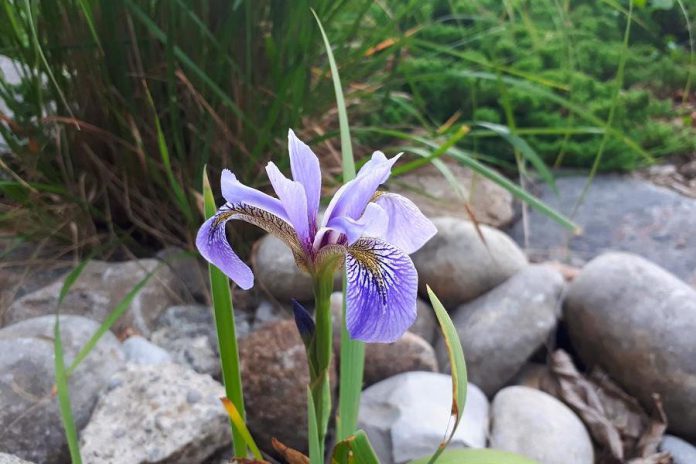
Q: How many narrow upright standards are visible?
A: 3